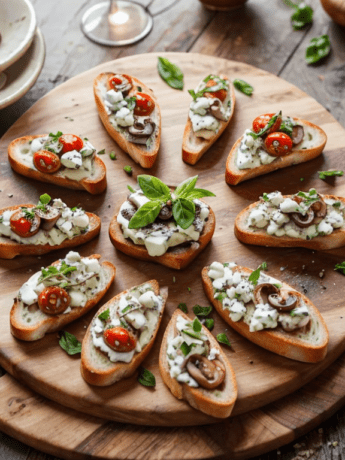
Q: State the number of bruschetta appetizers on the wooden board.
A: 11